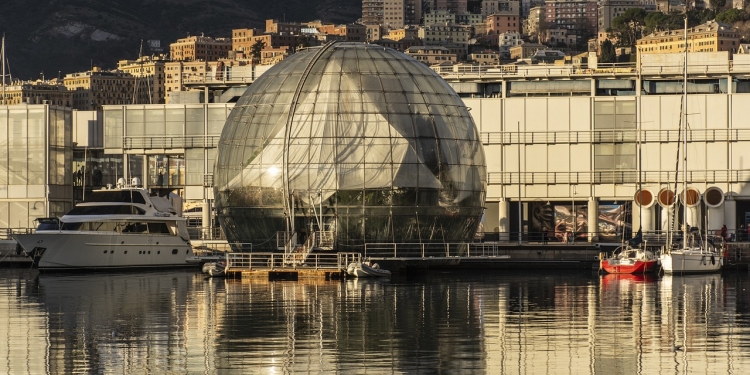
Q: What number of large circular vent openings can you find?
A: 4